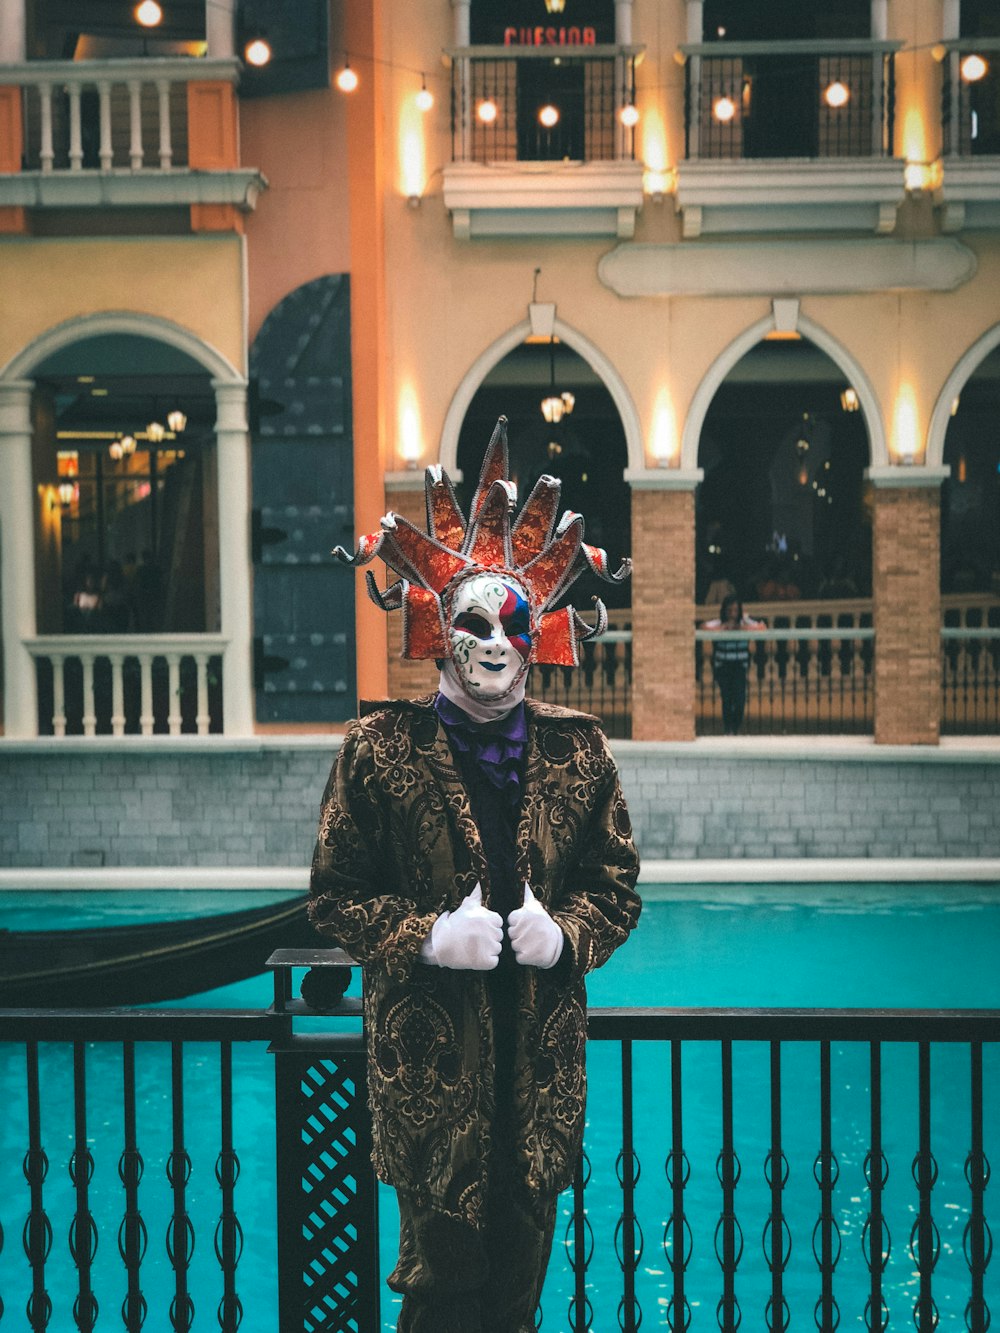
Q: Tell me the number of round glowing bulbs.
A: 10